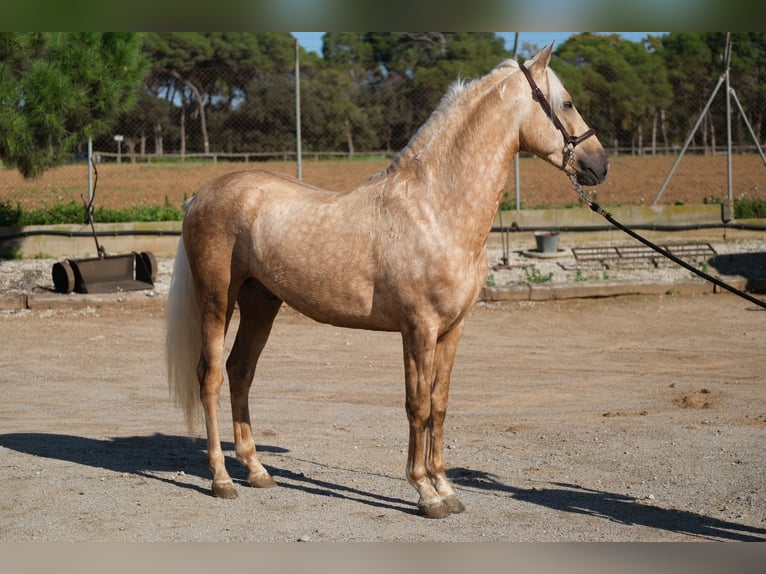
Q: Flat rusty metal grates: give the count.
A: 1